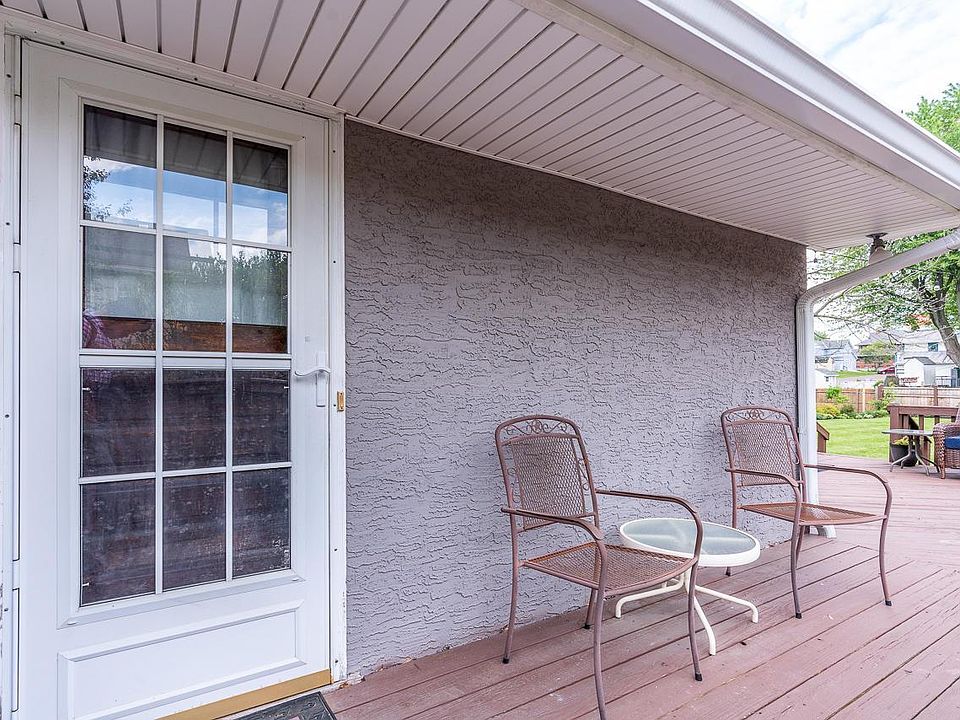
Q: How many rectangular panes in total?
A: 12